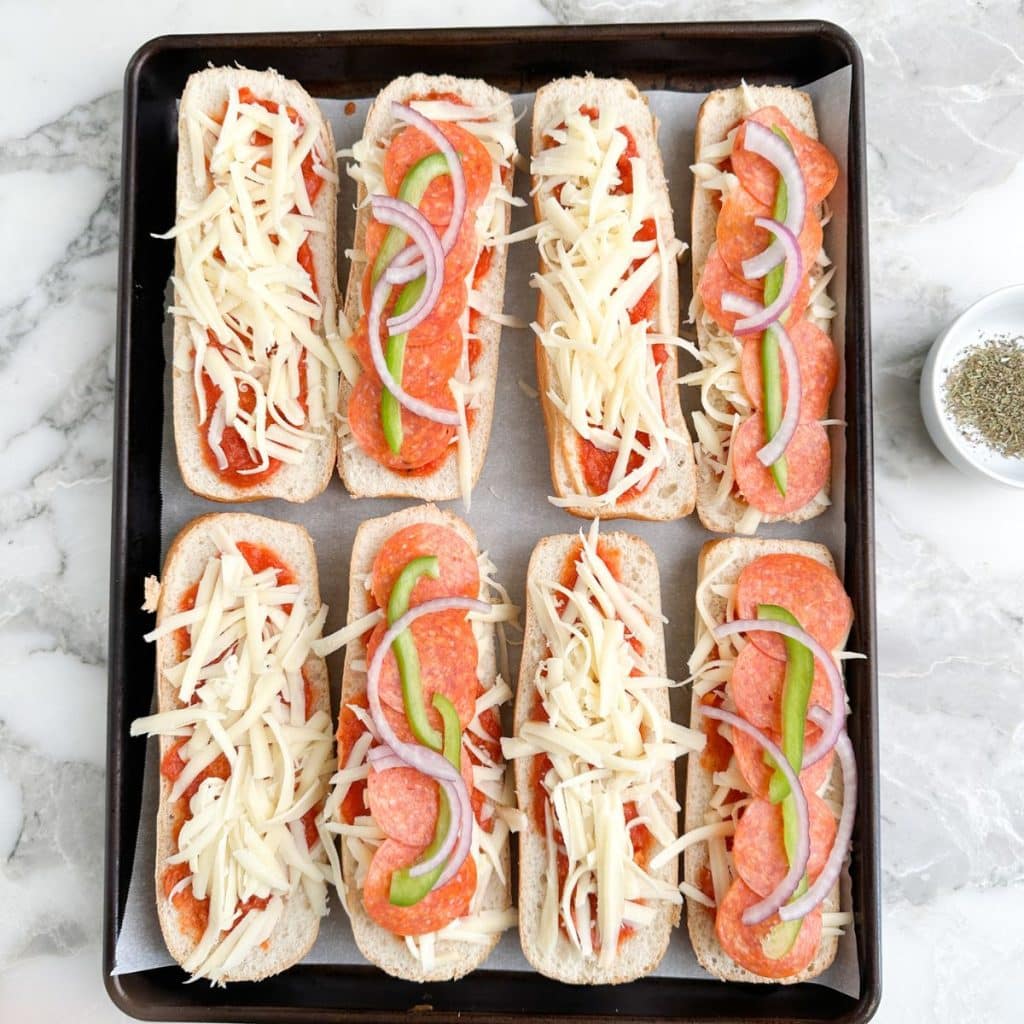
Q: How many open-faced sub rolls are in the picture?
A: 8